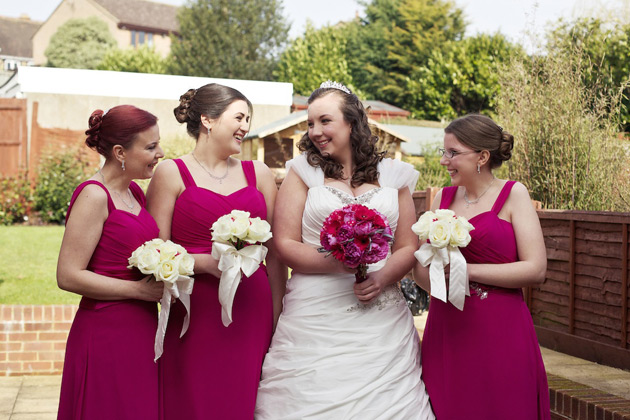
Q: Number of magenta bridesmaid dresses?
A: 3